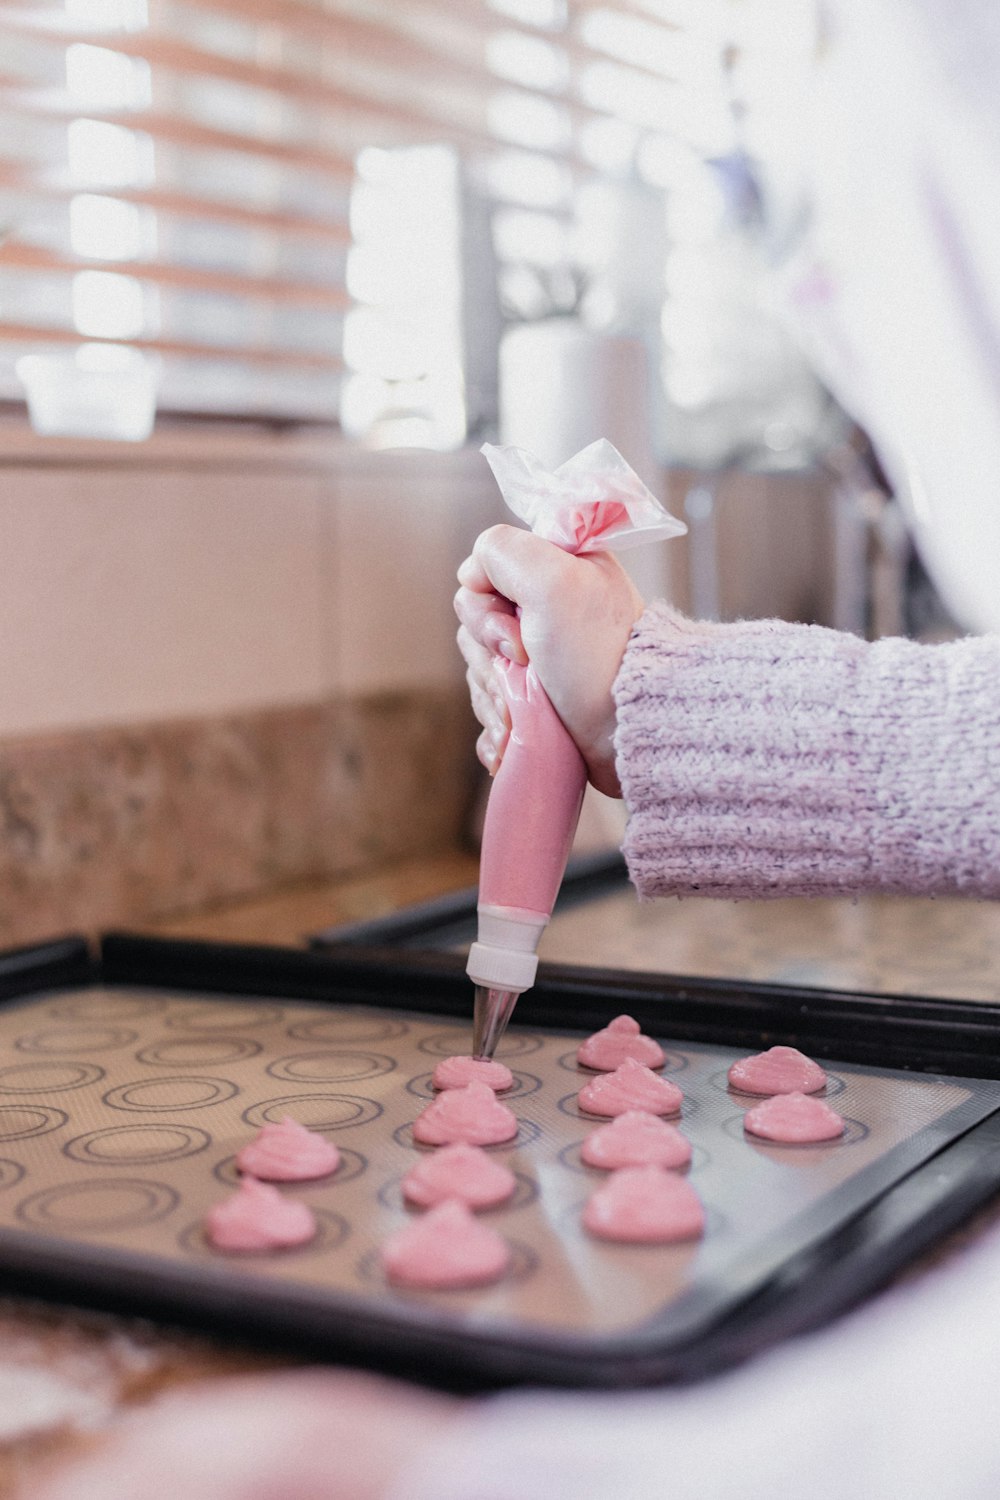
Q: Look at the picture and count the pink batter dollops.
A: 12